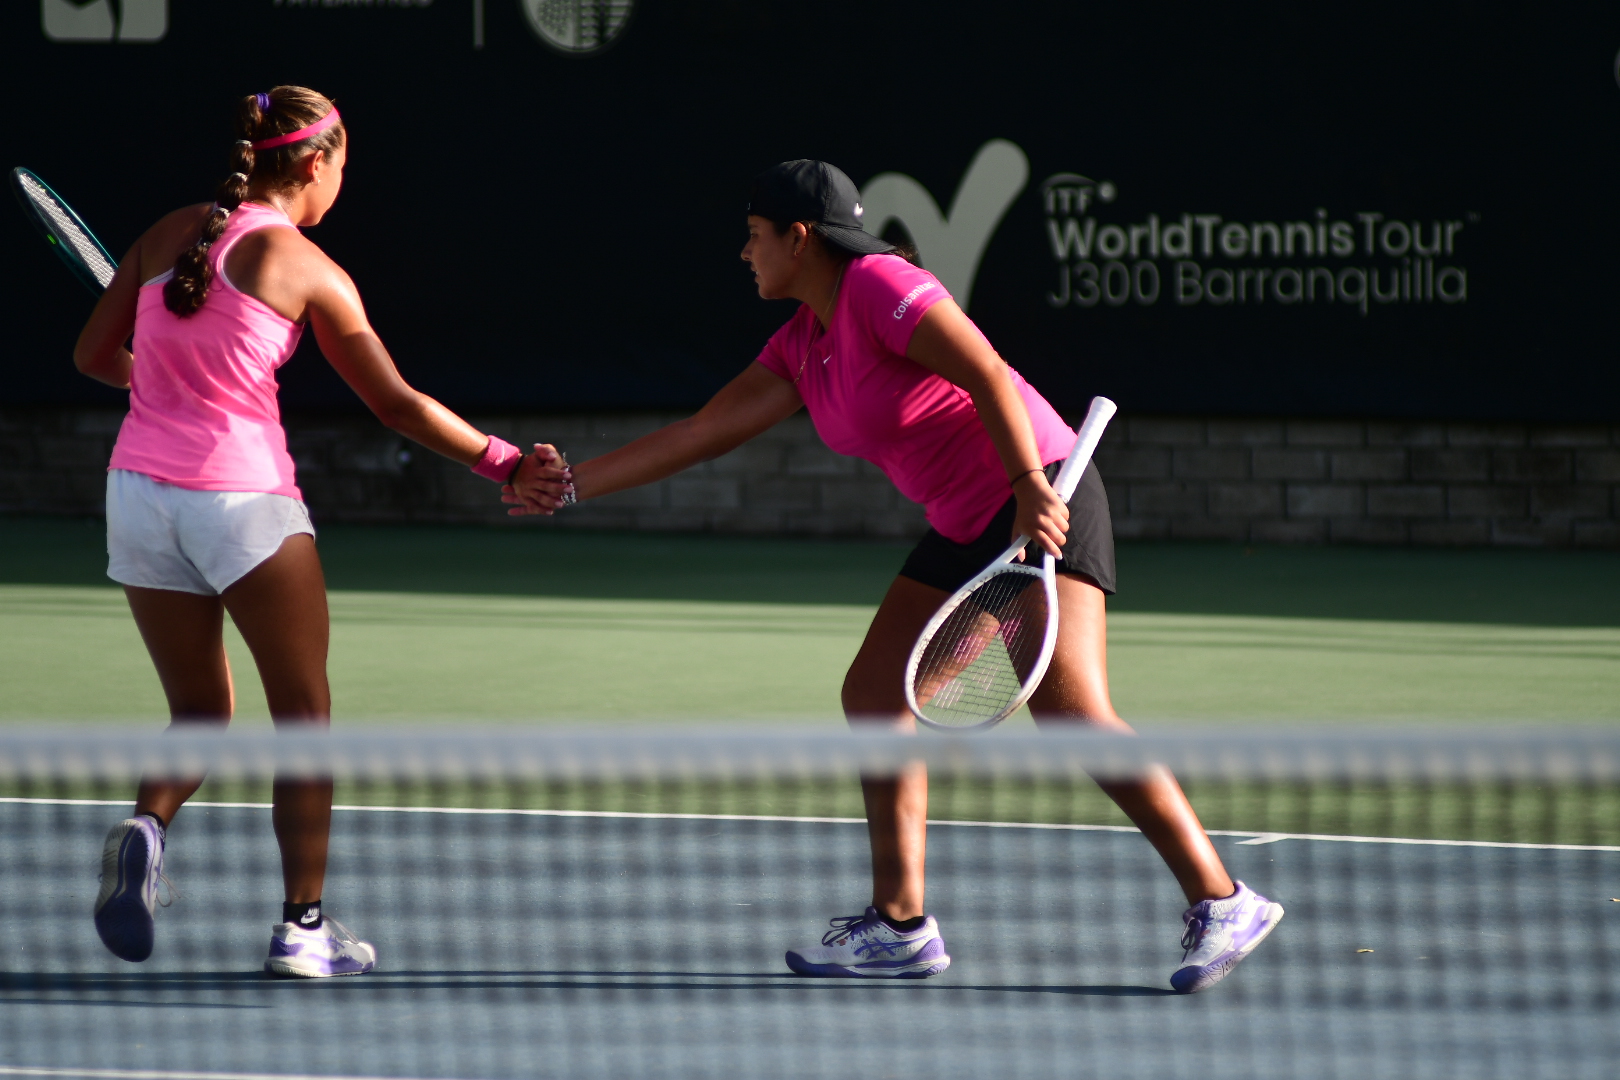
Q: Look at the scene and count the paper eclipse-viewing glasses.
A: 0